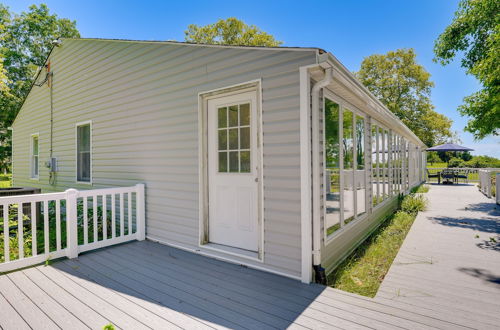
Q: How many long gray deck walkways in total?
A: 1